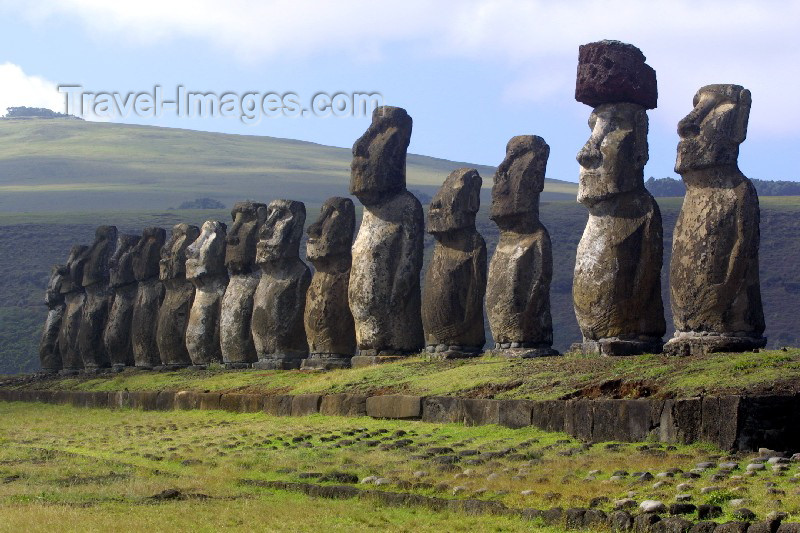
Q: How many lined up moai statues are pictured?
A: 15